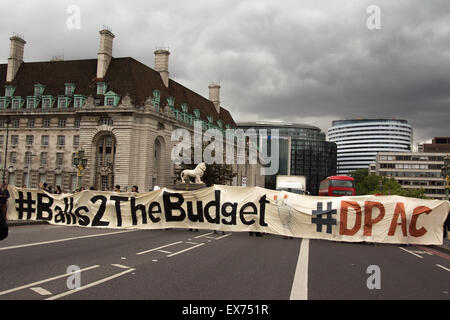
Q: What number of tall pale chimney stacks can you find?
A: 4